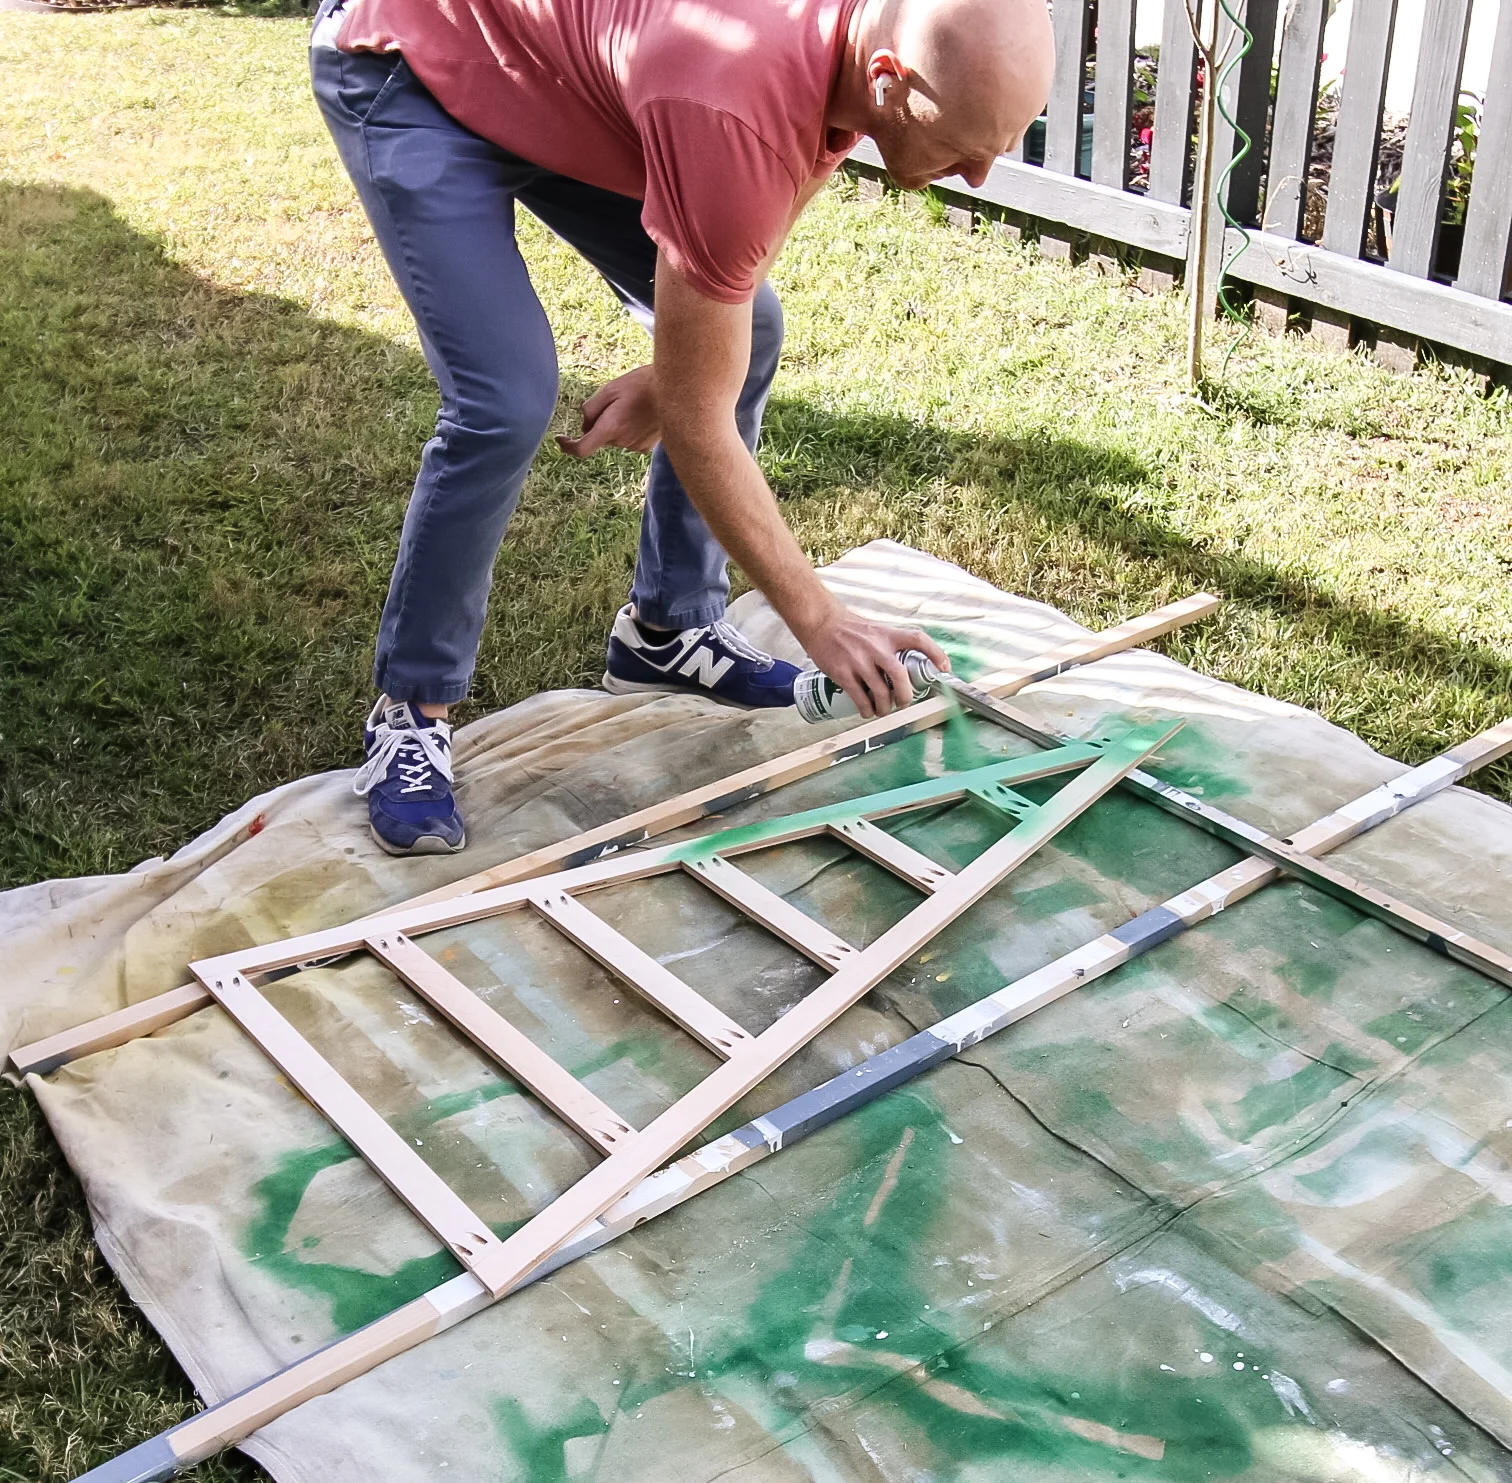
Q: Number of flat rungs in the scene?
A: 6